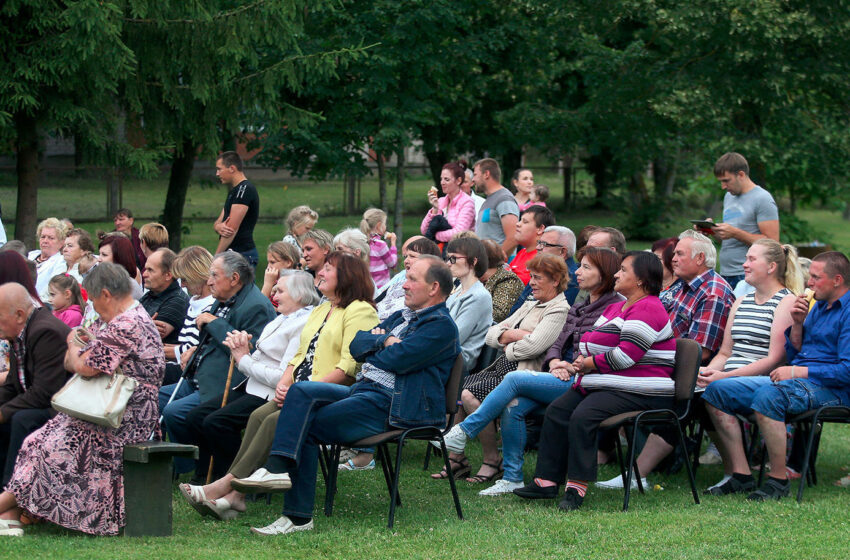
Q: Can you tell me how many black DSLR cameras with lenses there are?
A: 0